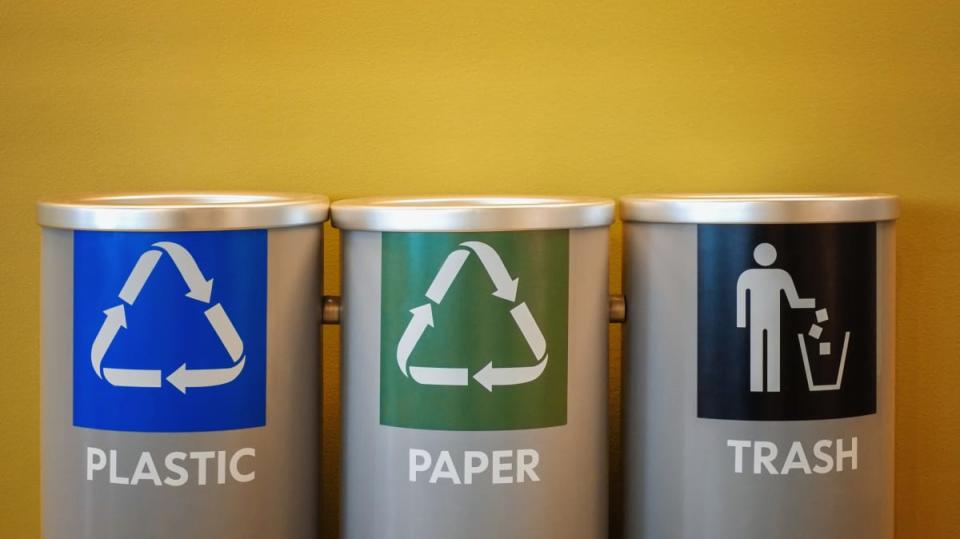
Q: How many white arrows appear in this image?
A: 6